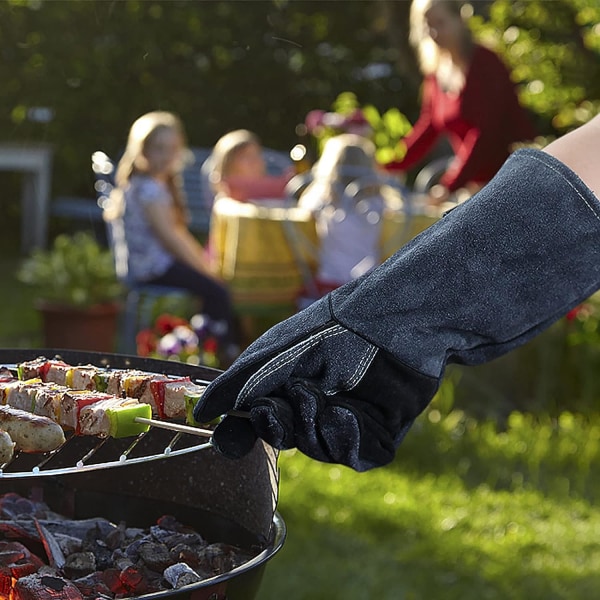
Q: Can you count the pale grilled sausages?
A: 2